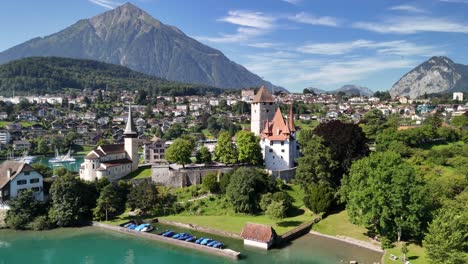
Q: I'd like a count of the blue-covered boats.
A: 10